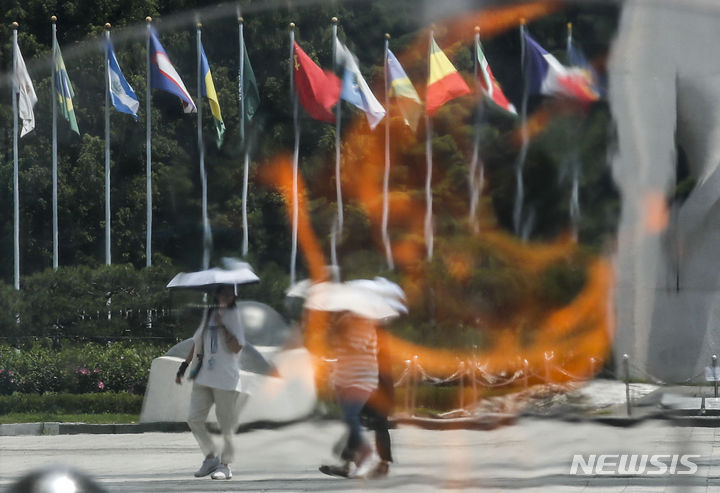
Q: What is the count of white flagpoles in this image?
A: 13